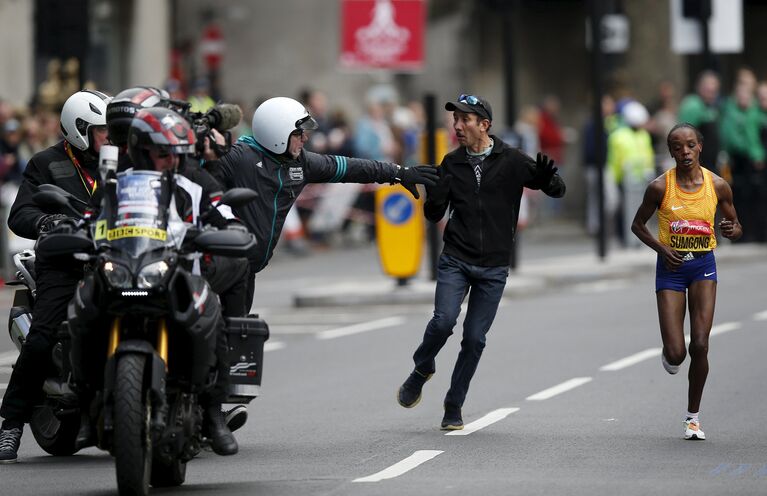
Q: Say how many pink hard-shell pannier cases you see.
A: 0